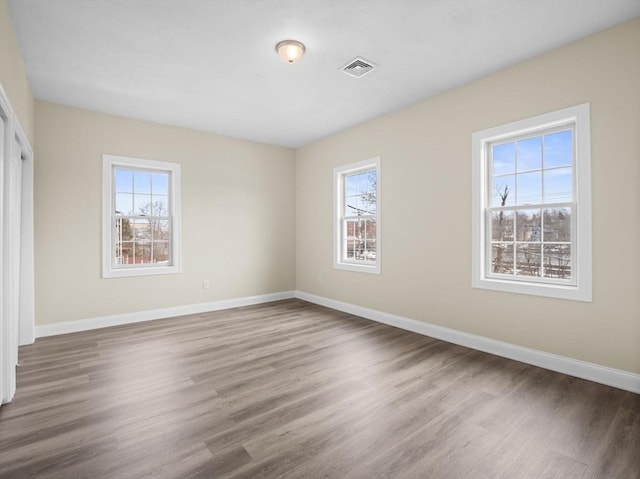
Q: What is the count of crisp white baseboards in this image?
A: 2